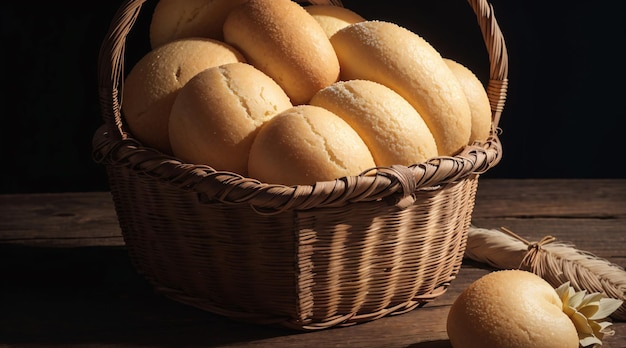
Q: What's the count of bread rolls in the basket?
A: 9